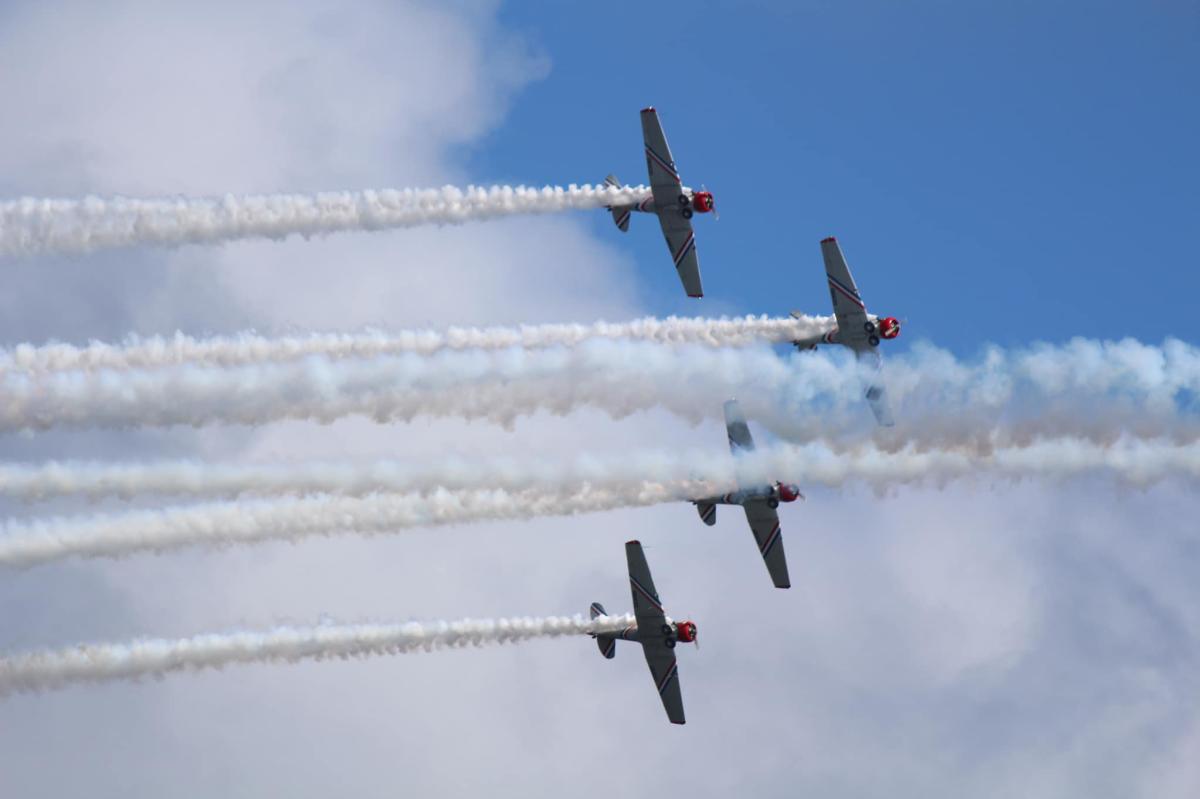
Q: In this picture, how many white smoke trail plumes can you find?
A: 6